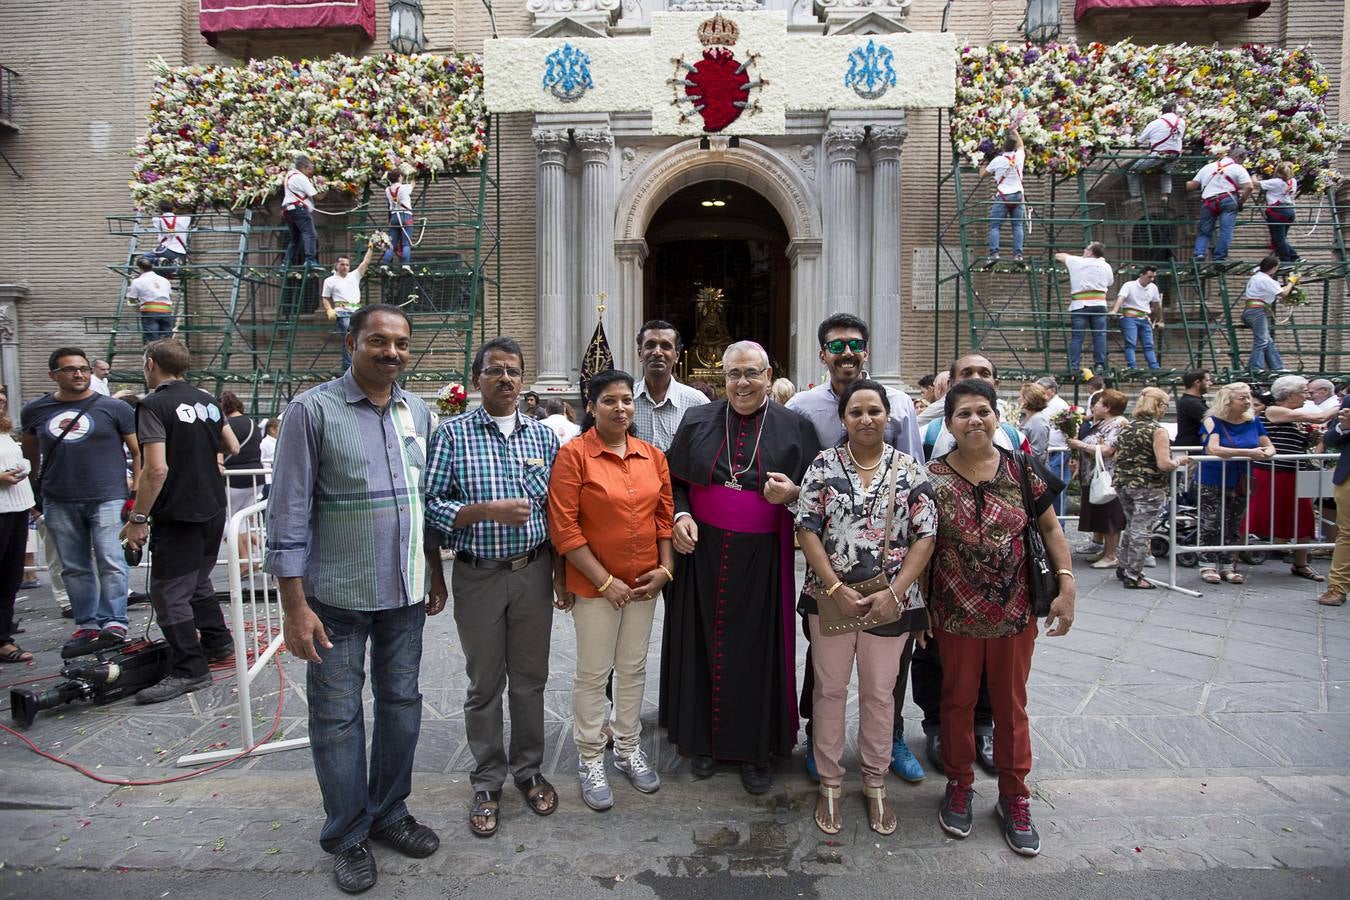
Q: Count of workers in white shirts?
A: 12